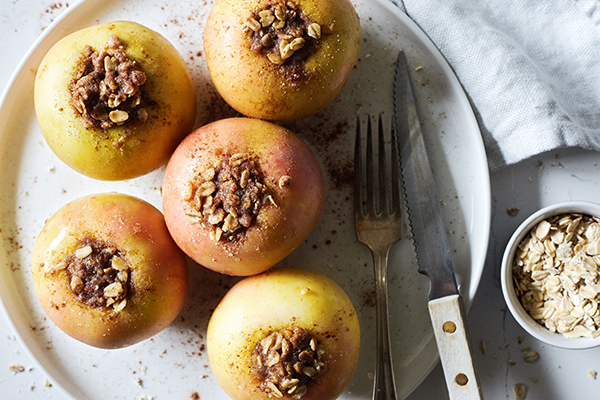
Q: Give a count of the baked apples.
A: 5